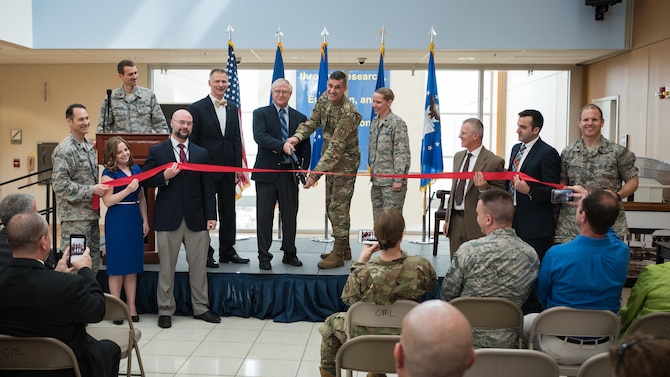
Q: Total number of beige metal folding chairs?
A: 9